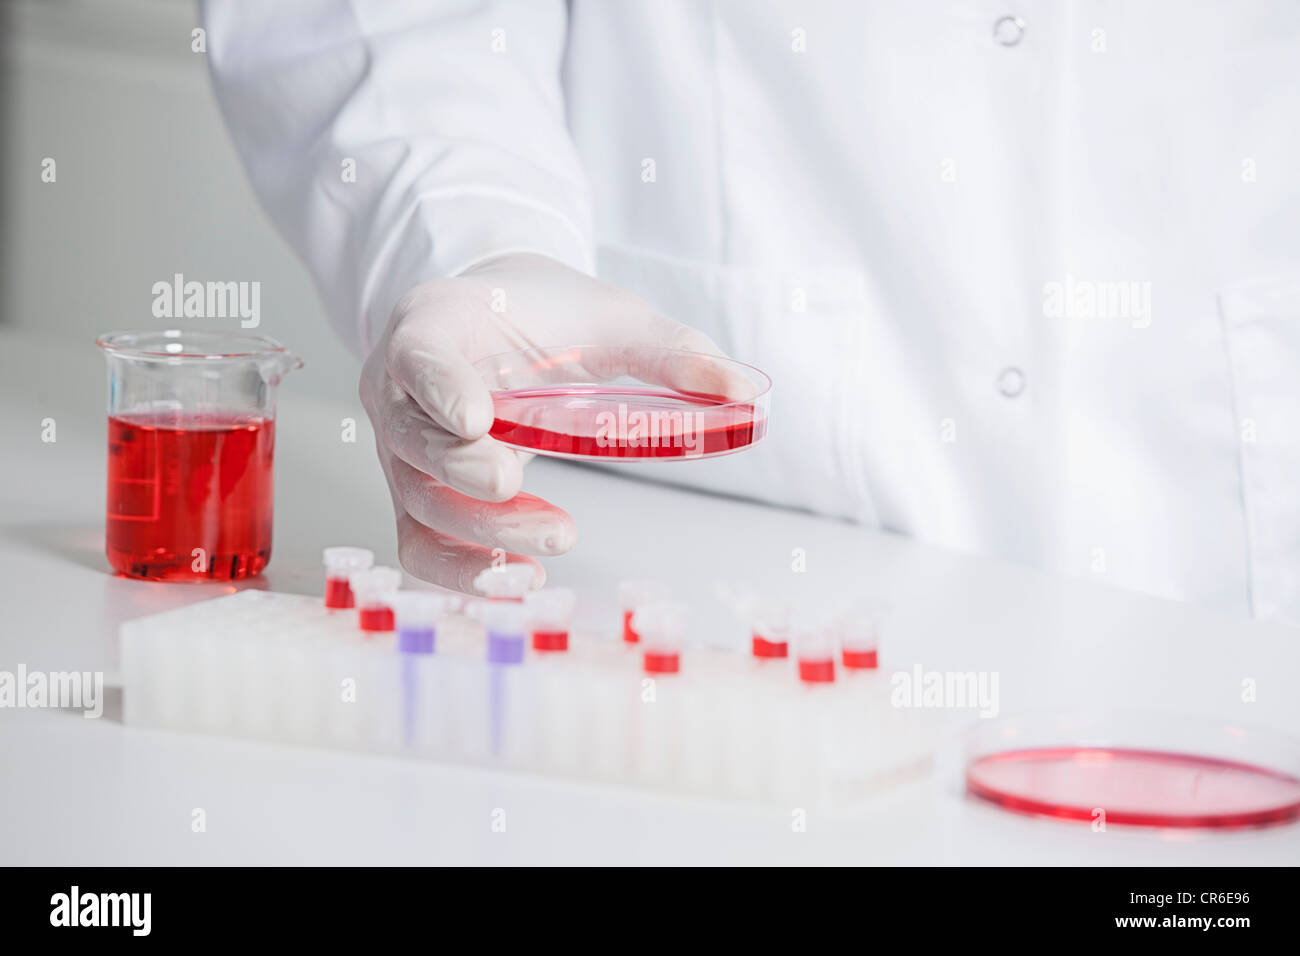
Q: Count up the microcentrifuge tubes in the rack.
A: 11